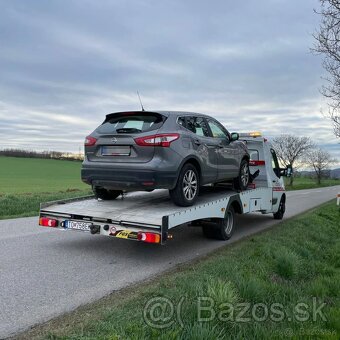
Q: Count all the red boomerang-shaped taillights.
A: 2